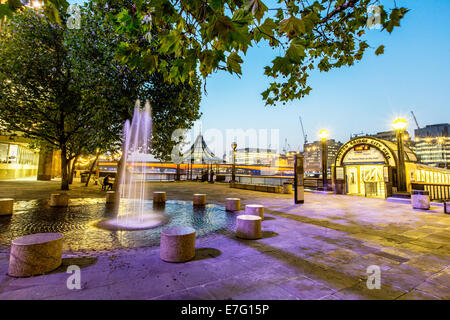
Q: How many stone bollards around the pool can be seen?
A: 10